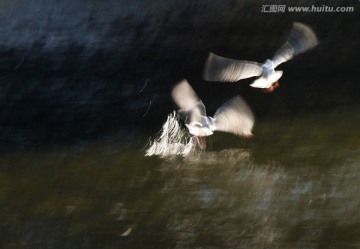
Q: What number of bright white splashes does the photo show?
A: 1